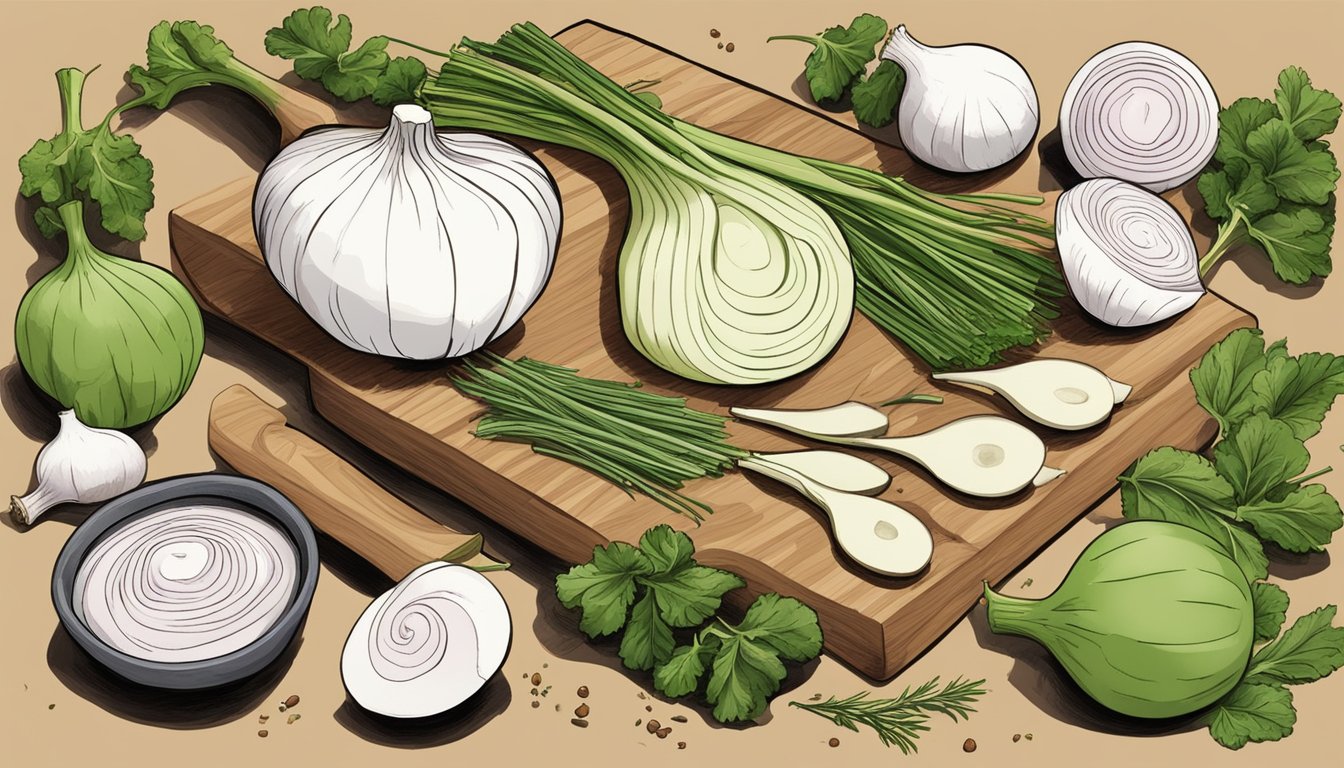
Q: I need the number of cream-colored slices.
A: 5